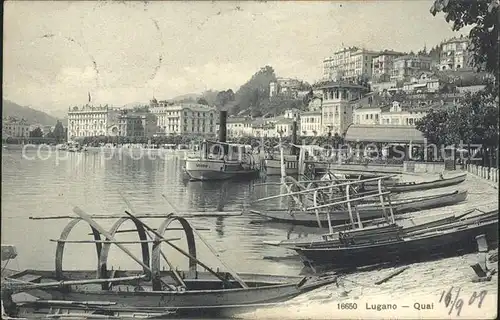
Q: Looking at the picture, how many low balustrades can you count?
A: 1